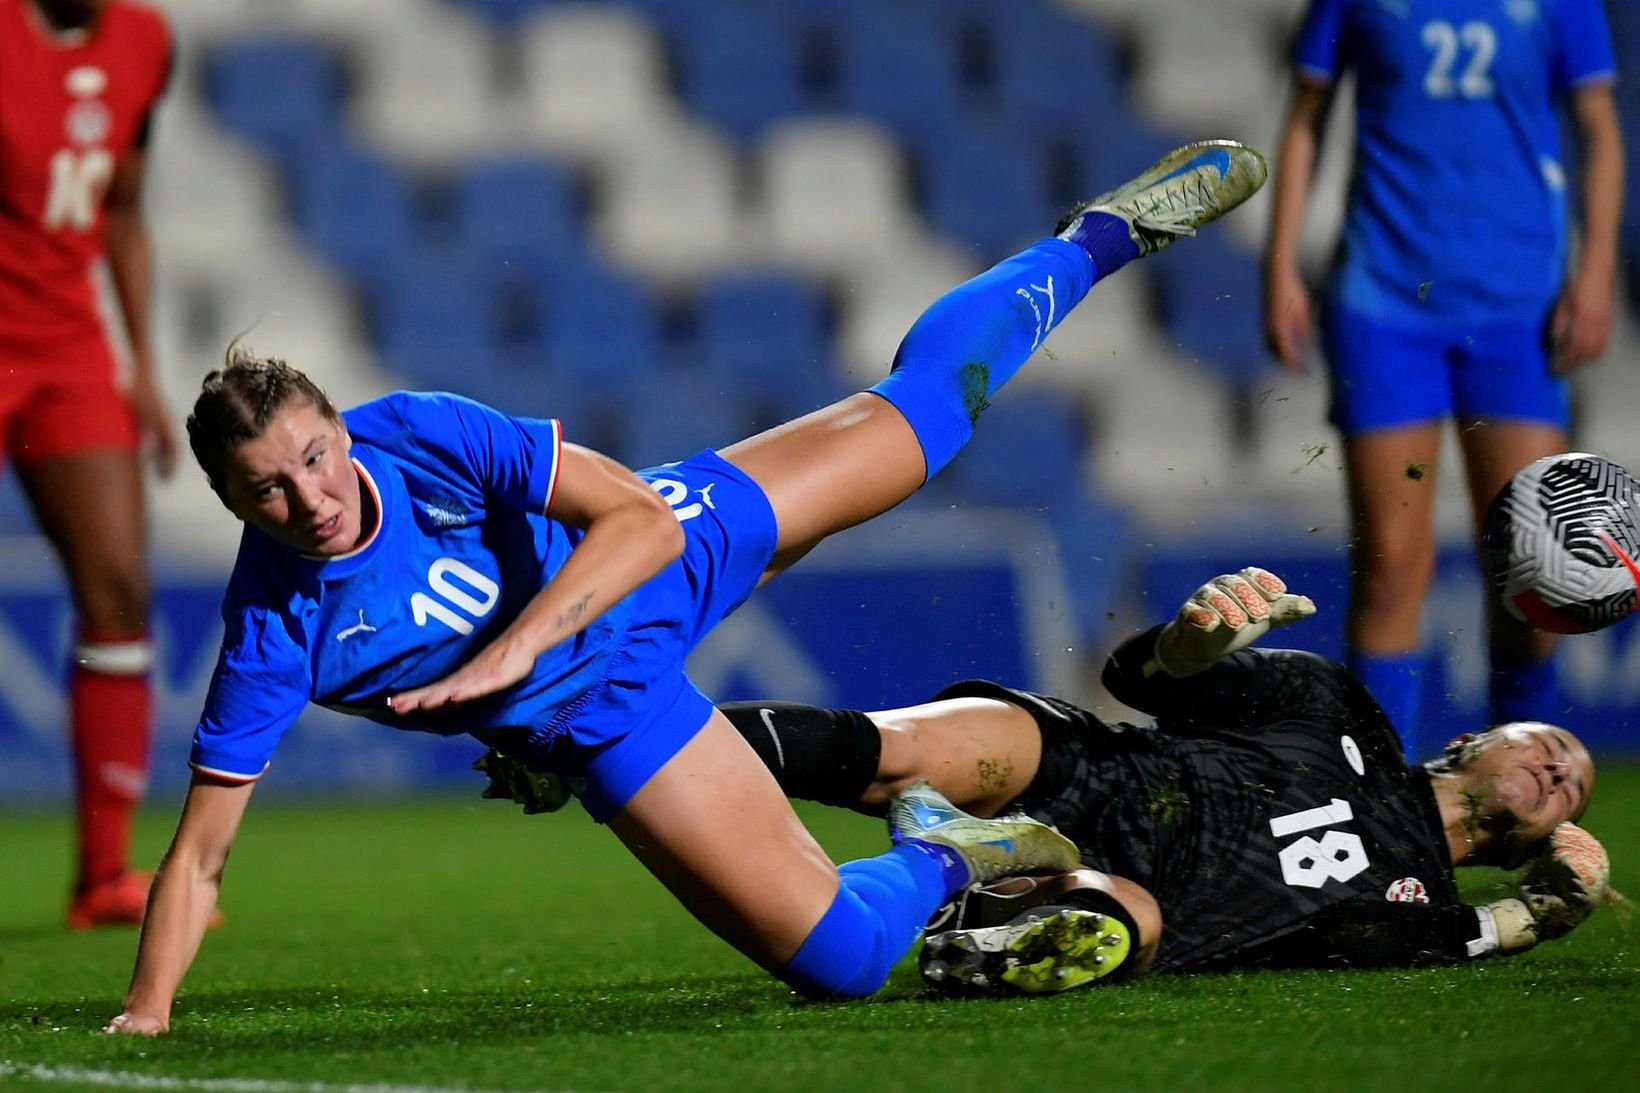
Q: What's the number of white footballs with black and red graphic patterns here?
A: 1